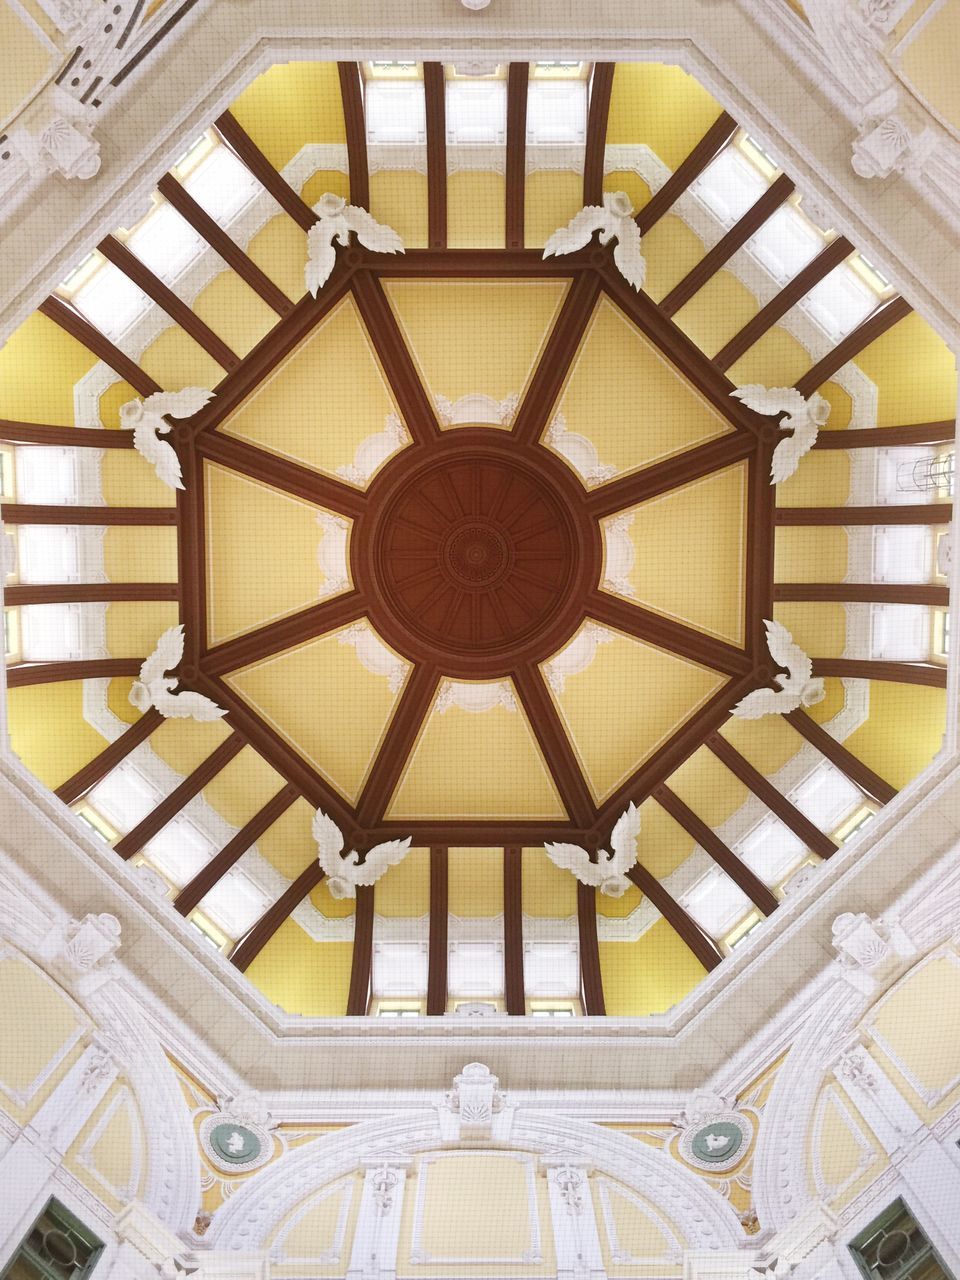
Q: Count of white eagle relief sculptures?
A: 8